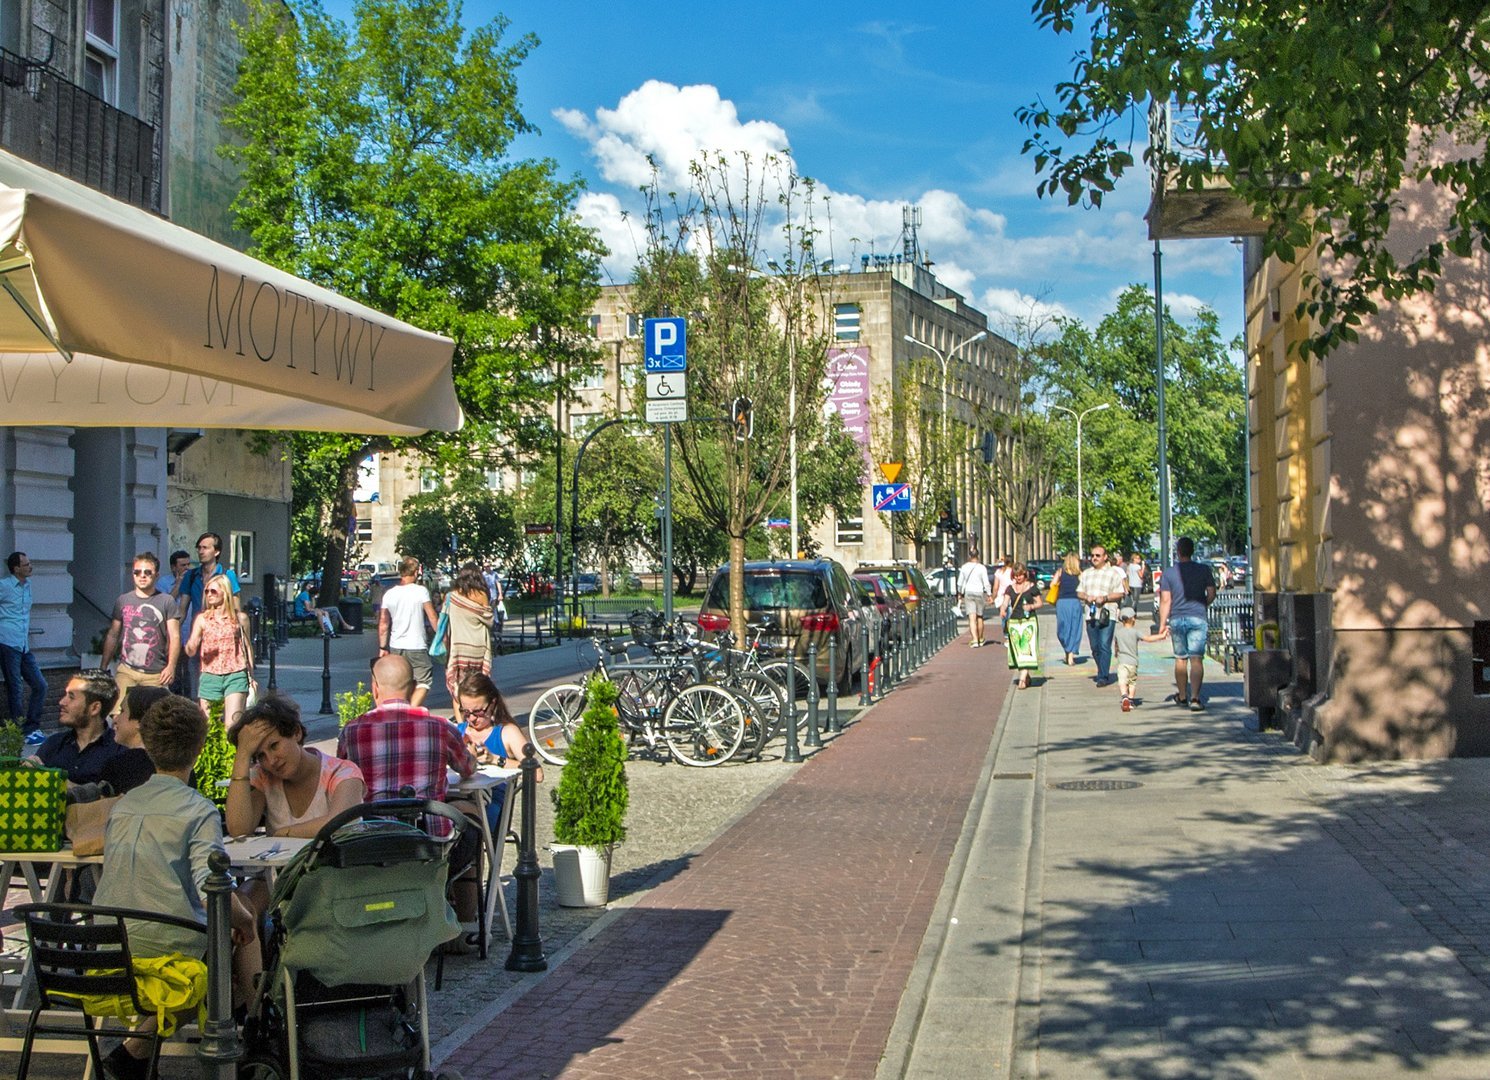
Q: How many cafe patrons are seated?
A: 6